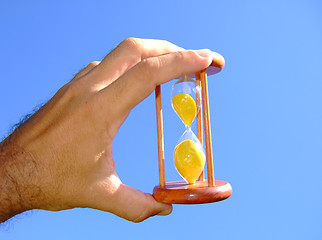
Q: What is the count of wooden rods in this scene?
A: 3